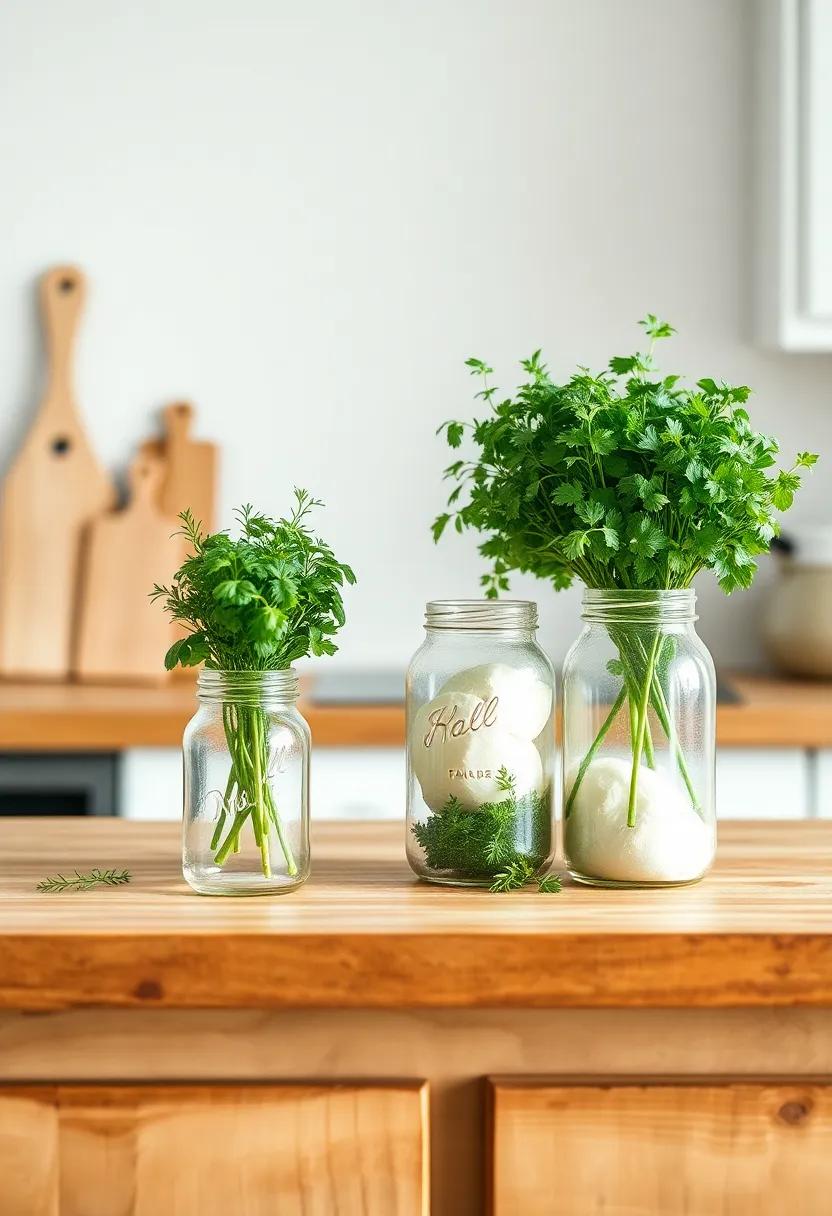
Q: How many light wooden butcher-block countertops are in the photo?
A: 2